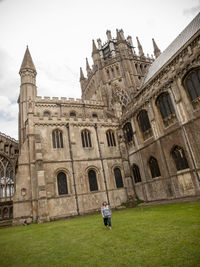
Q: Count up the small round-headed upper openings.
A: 3